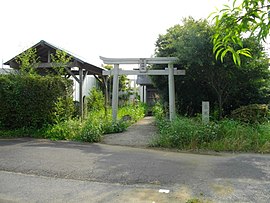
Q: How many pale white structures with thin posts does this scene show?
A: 1